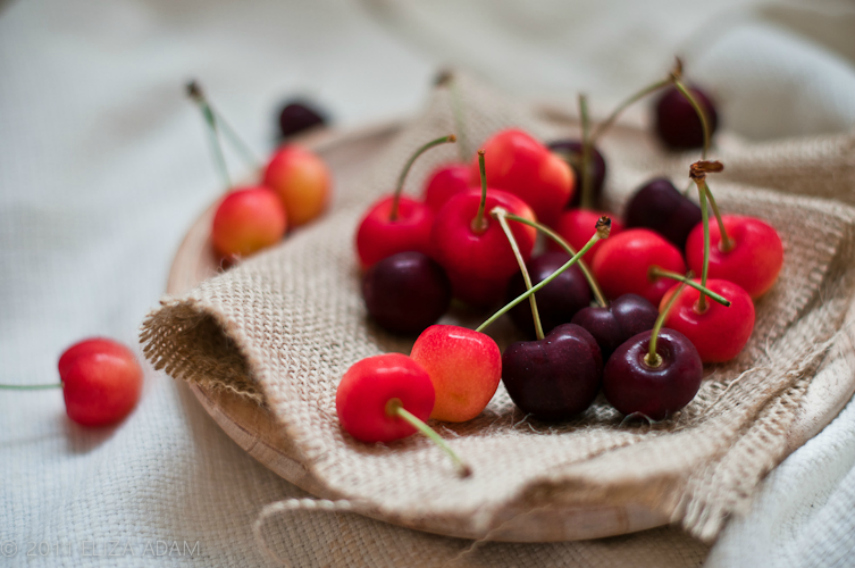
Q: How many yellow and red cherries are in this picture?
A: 13